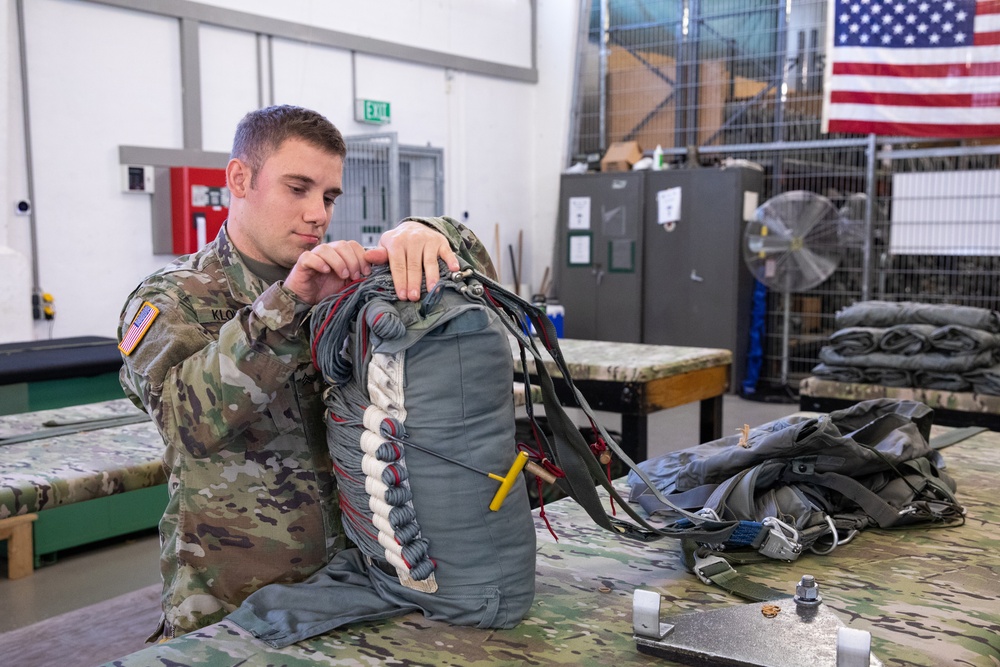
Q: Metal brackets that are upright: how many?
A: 2